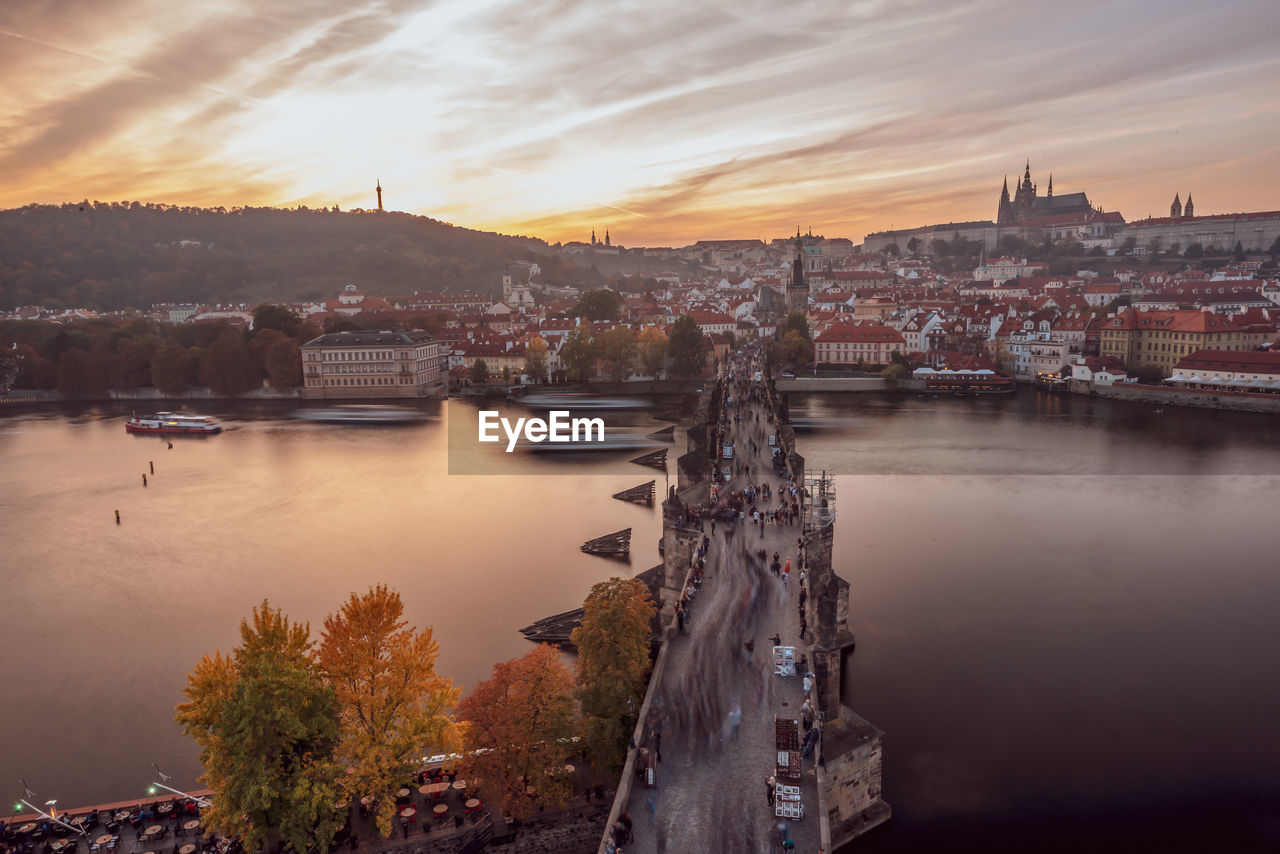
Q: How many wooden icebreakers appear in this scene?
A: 6